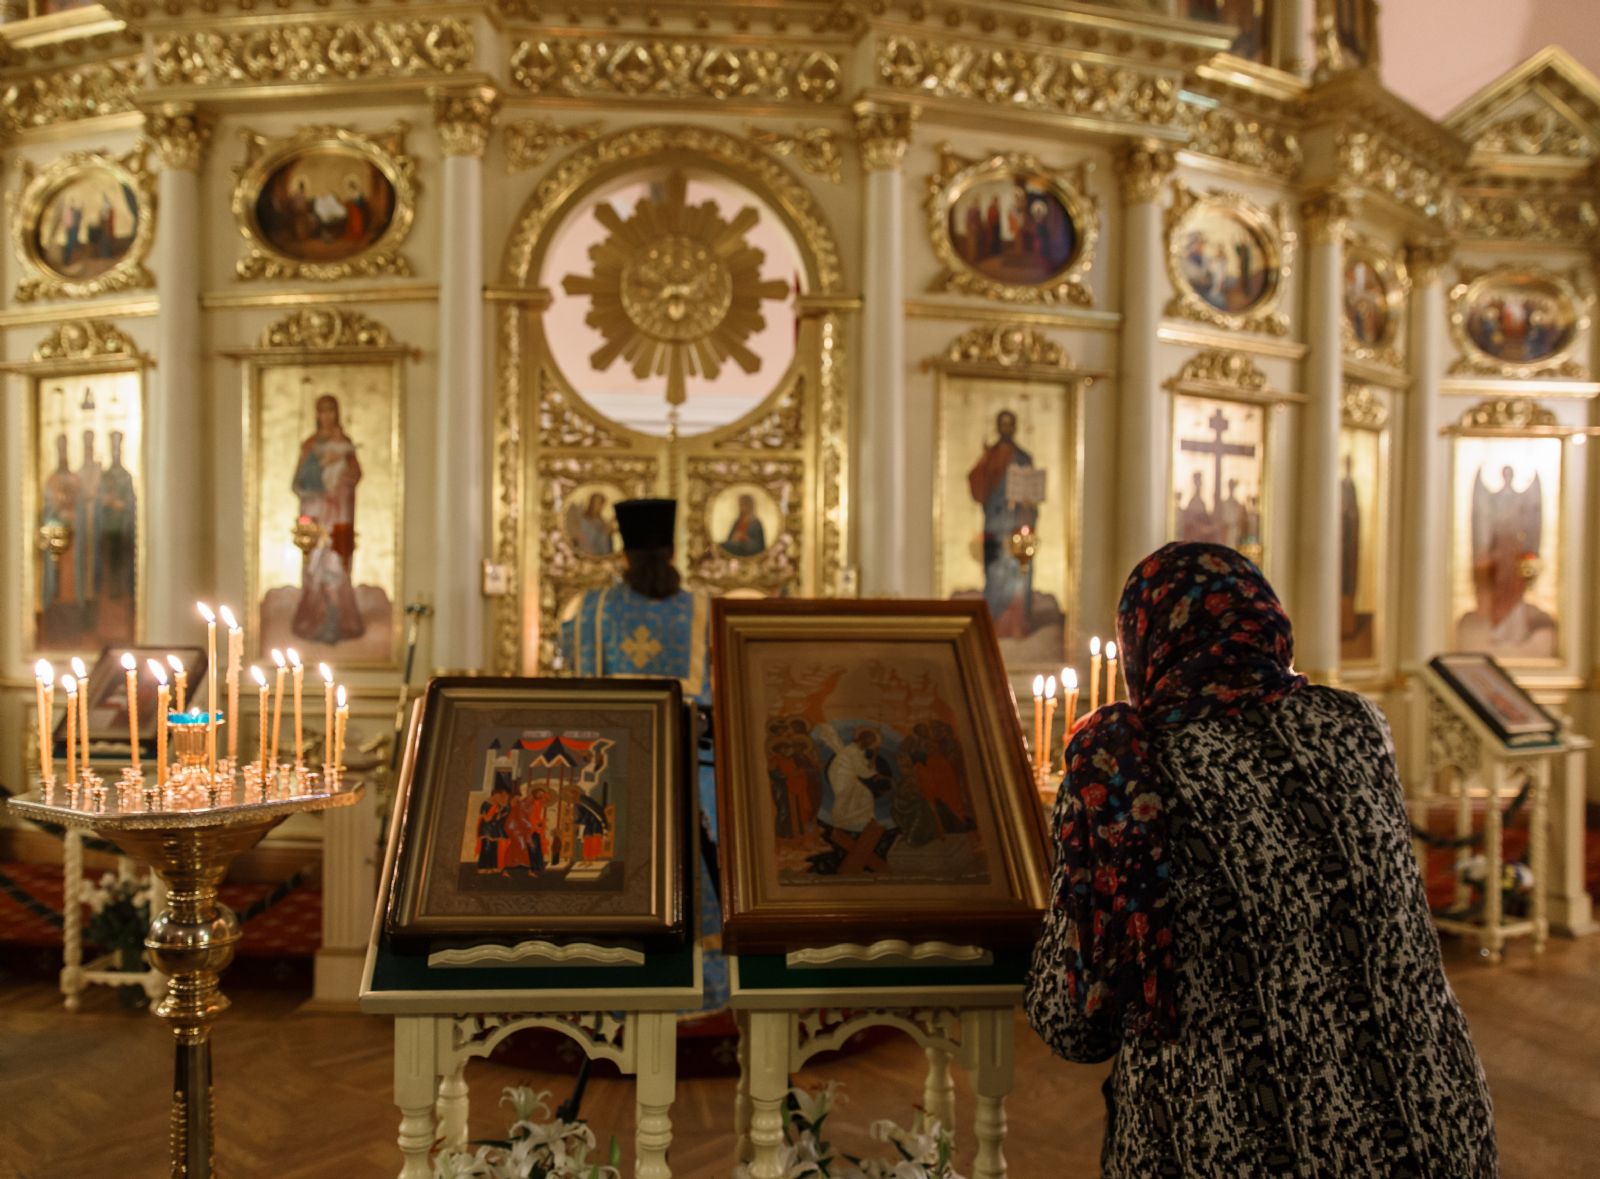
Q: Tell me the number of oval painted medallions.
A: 6